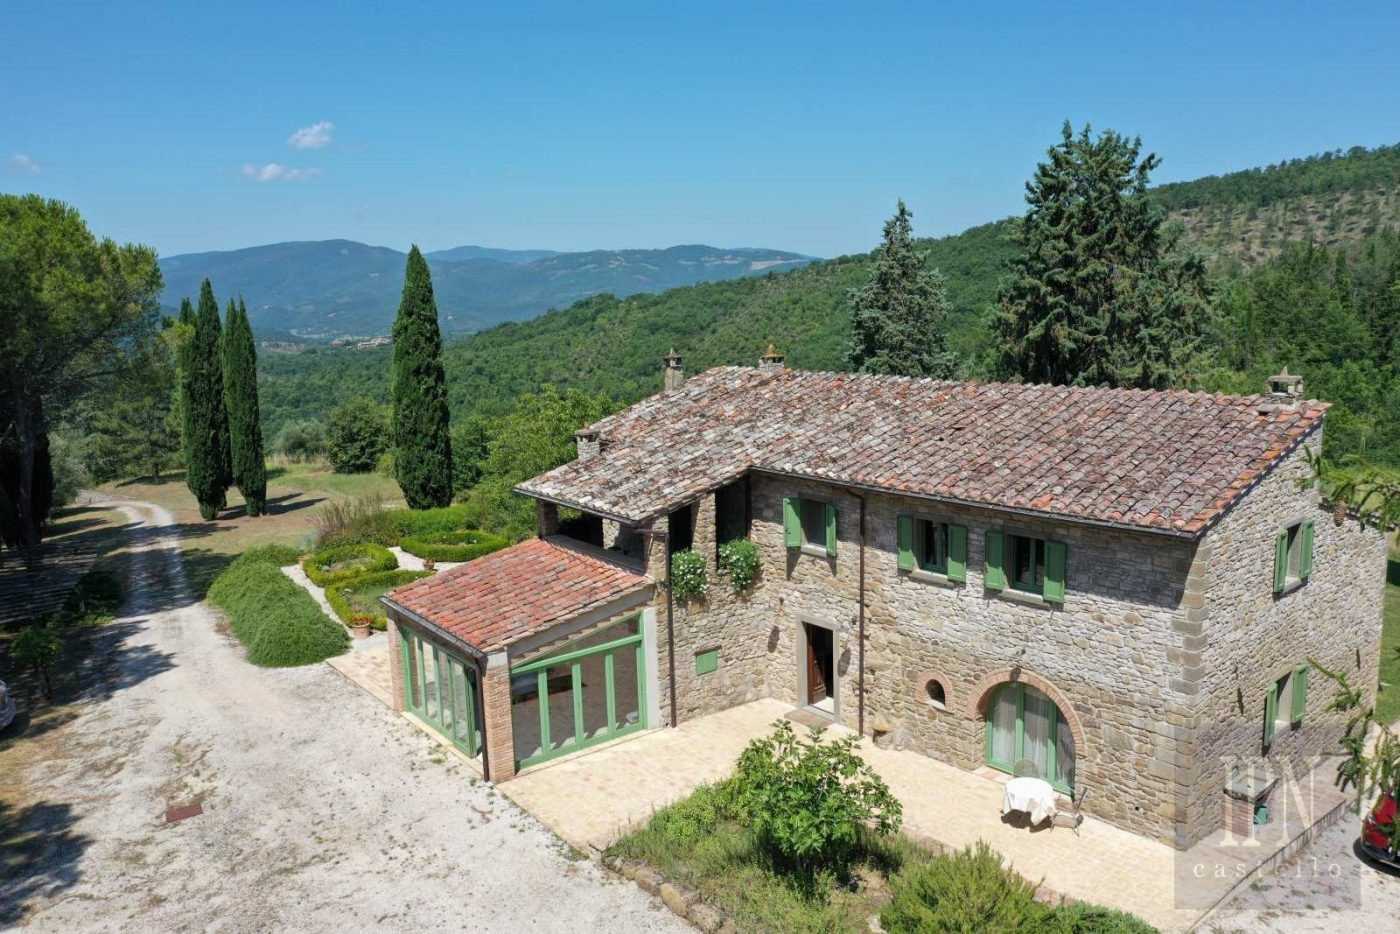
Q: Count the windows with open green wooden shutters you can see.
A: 5